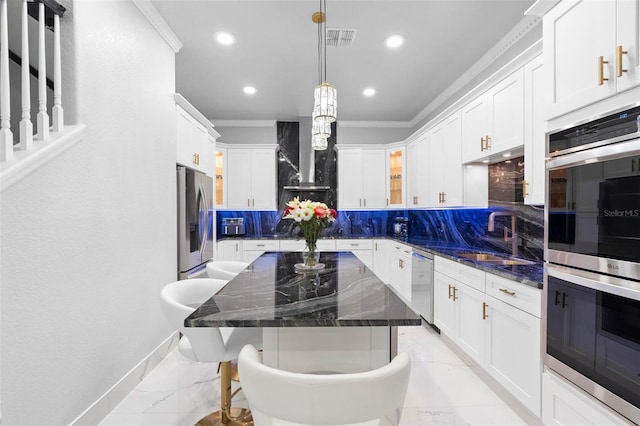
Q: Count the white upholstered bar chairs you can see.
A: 3